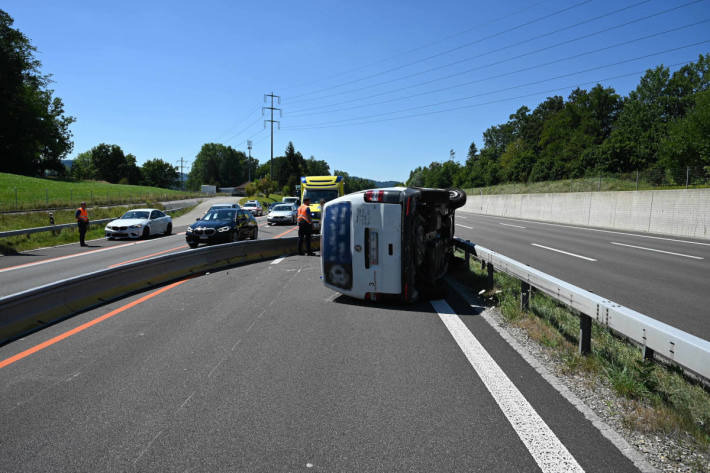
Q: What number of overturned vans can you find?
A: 1